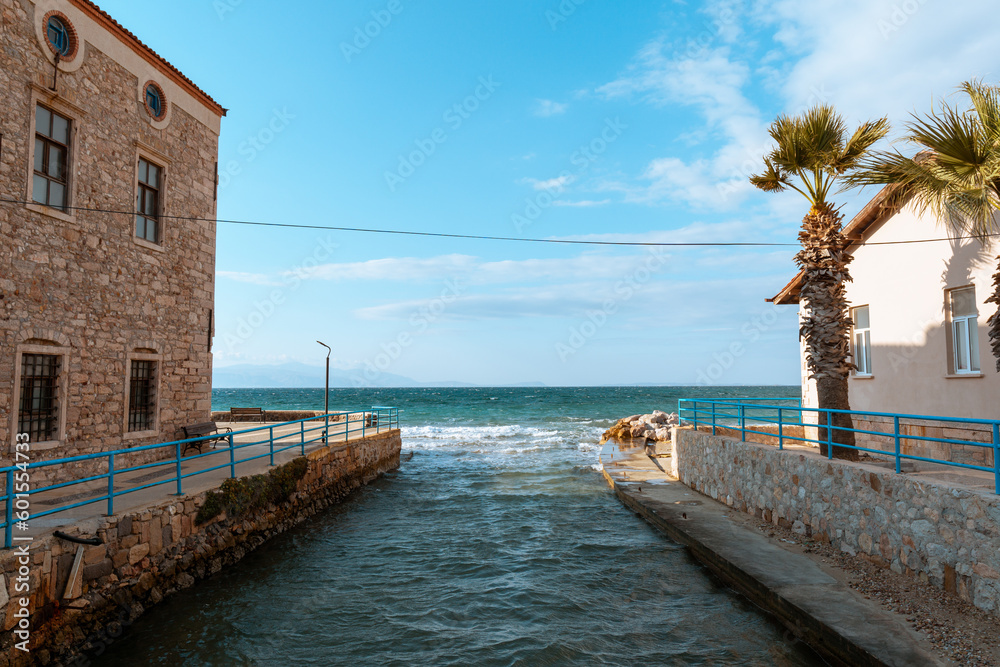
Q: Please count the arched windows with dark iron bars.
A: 2